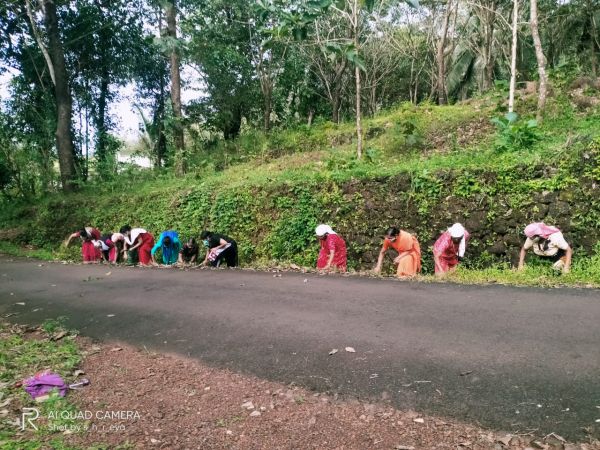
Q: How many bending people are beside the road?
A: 11